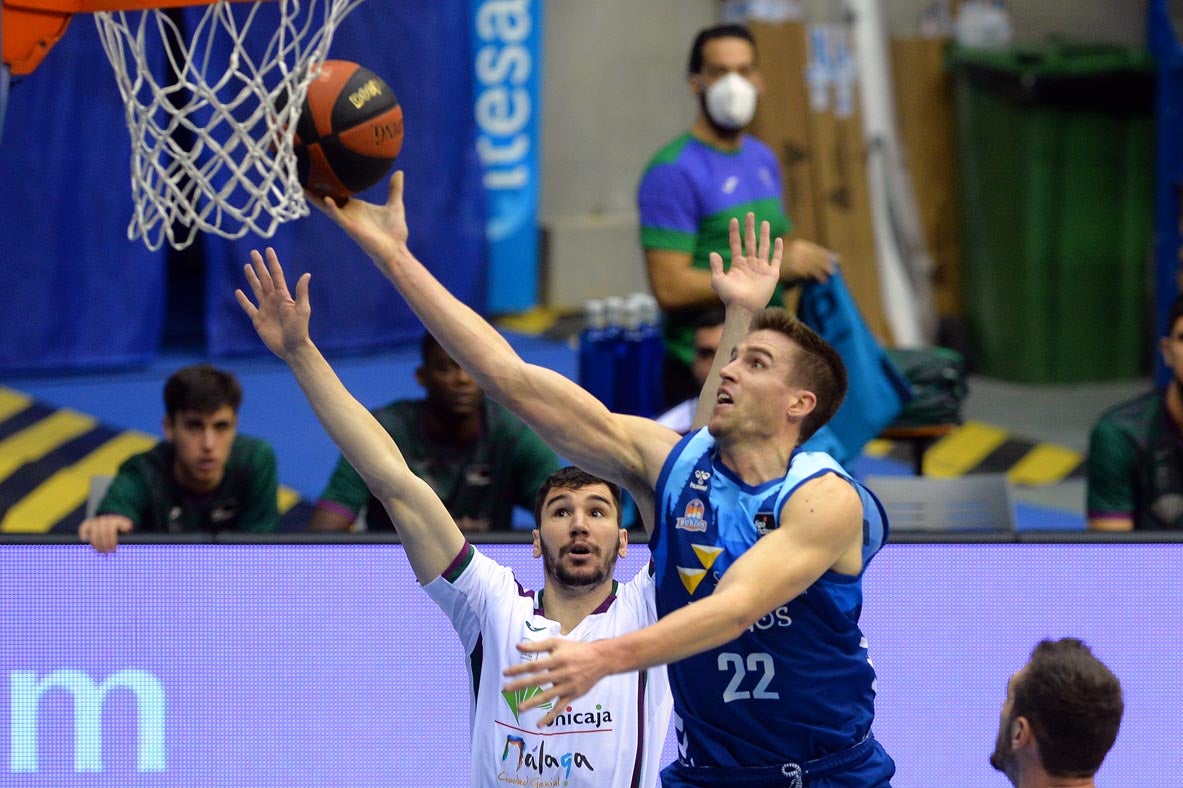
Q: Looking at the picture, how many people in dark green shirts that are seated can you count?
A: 3